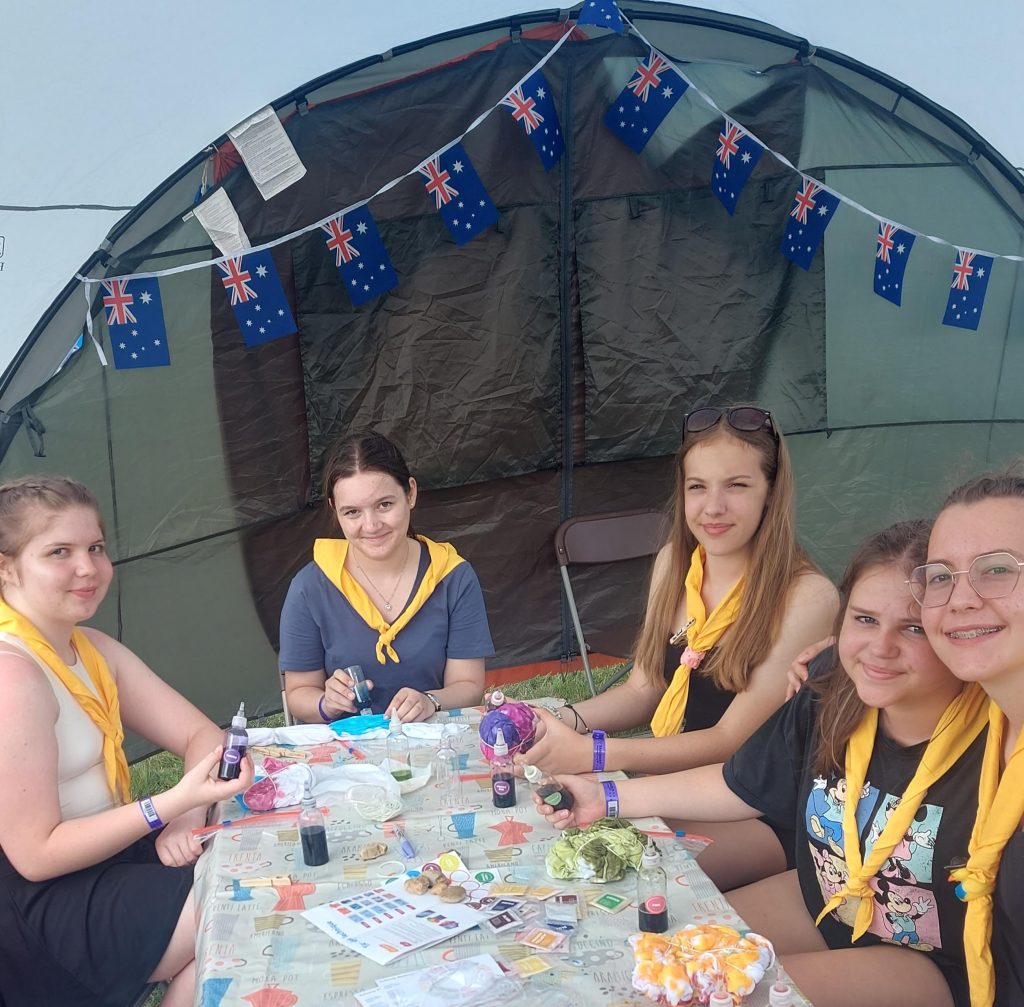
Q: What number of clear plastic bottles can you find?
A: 11